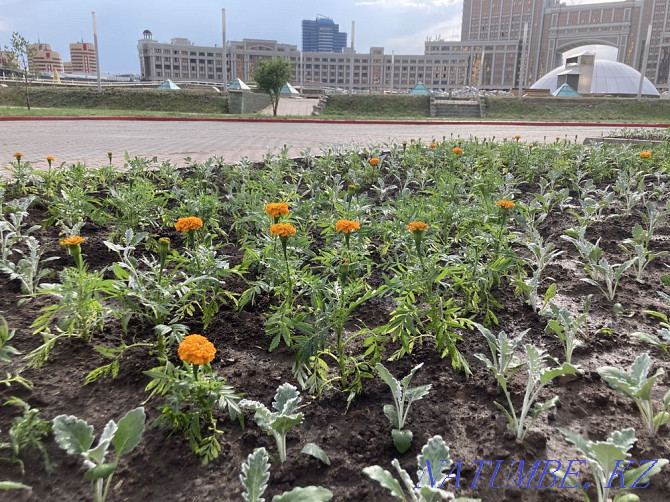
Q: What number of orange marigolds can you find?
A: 15